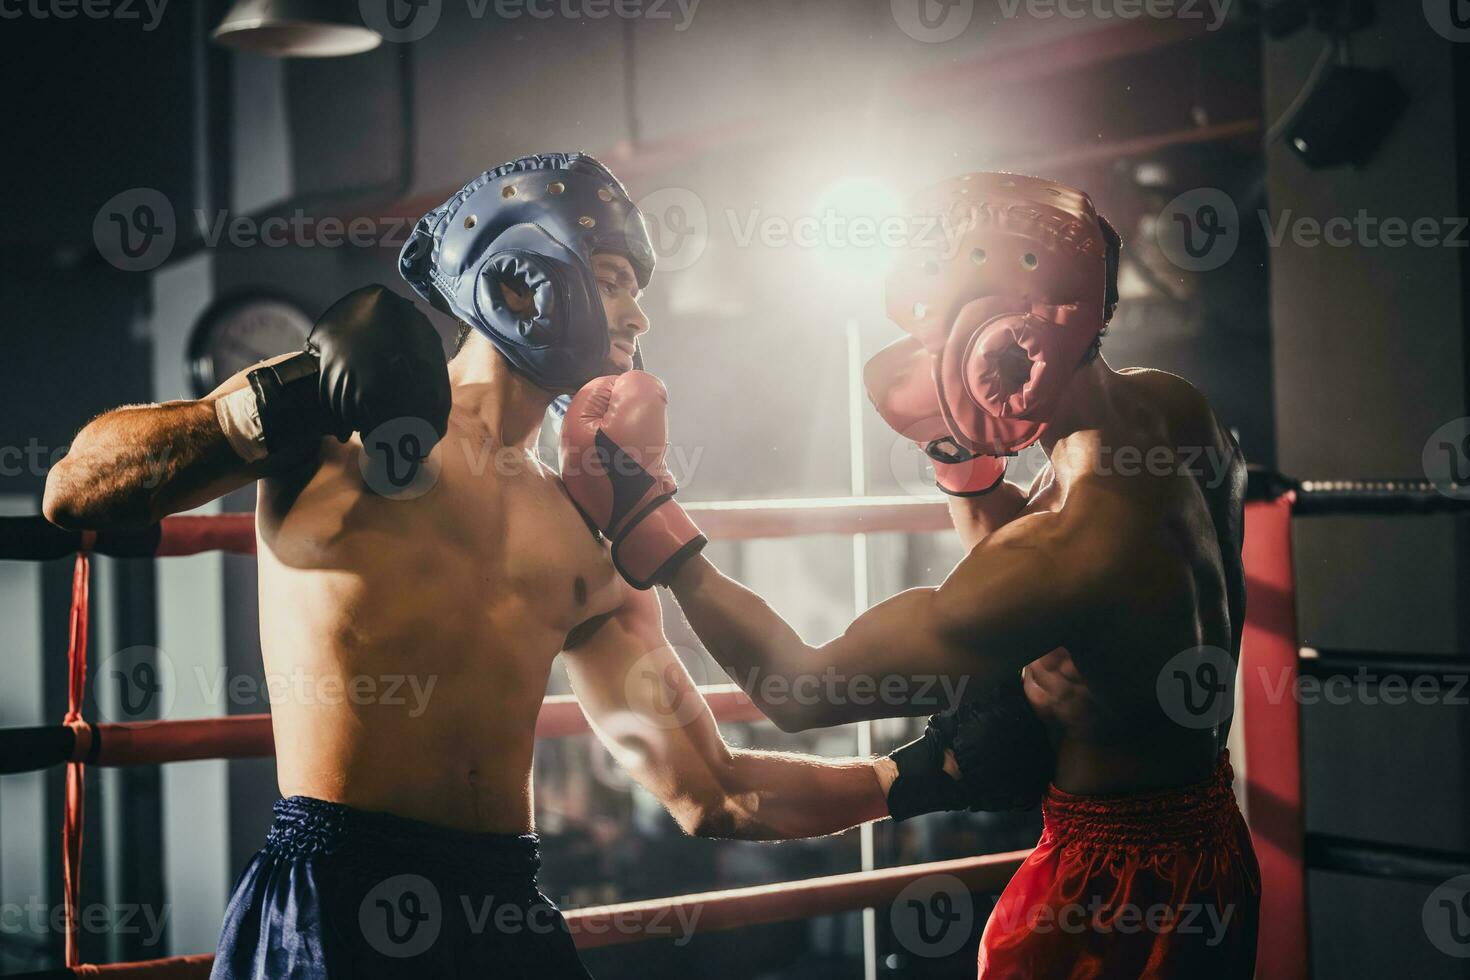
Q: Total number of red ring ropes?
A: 3